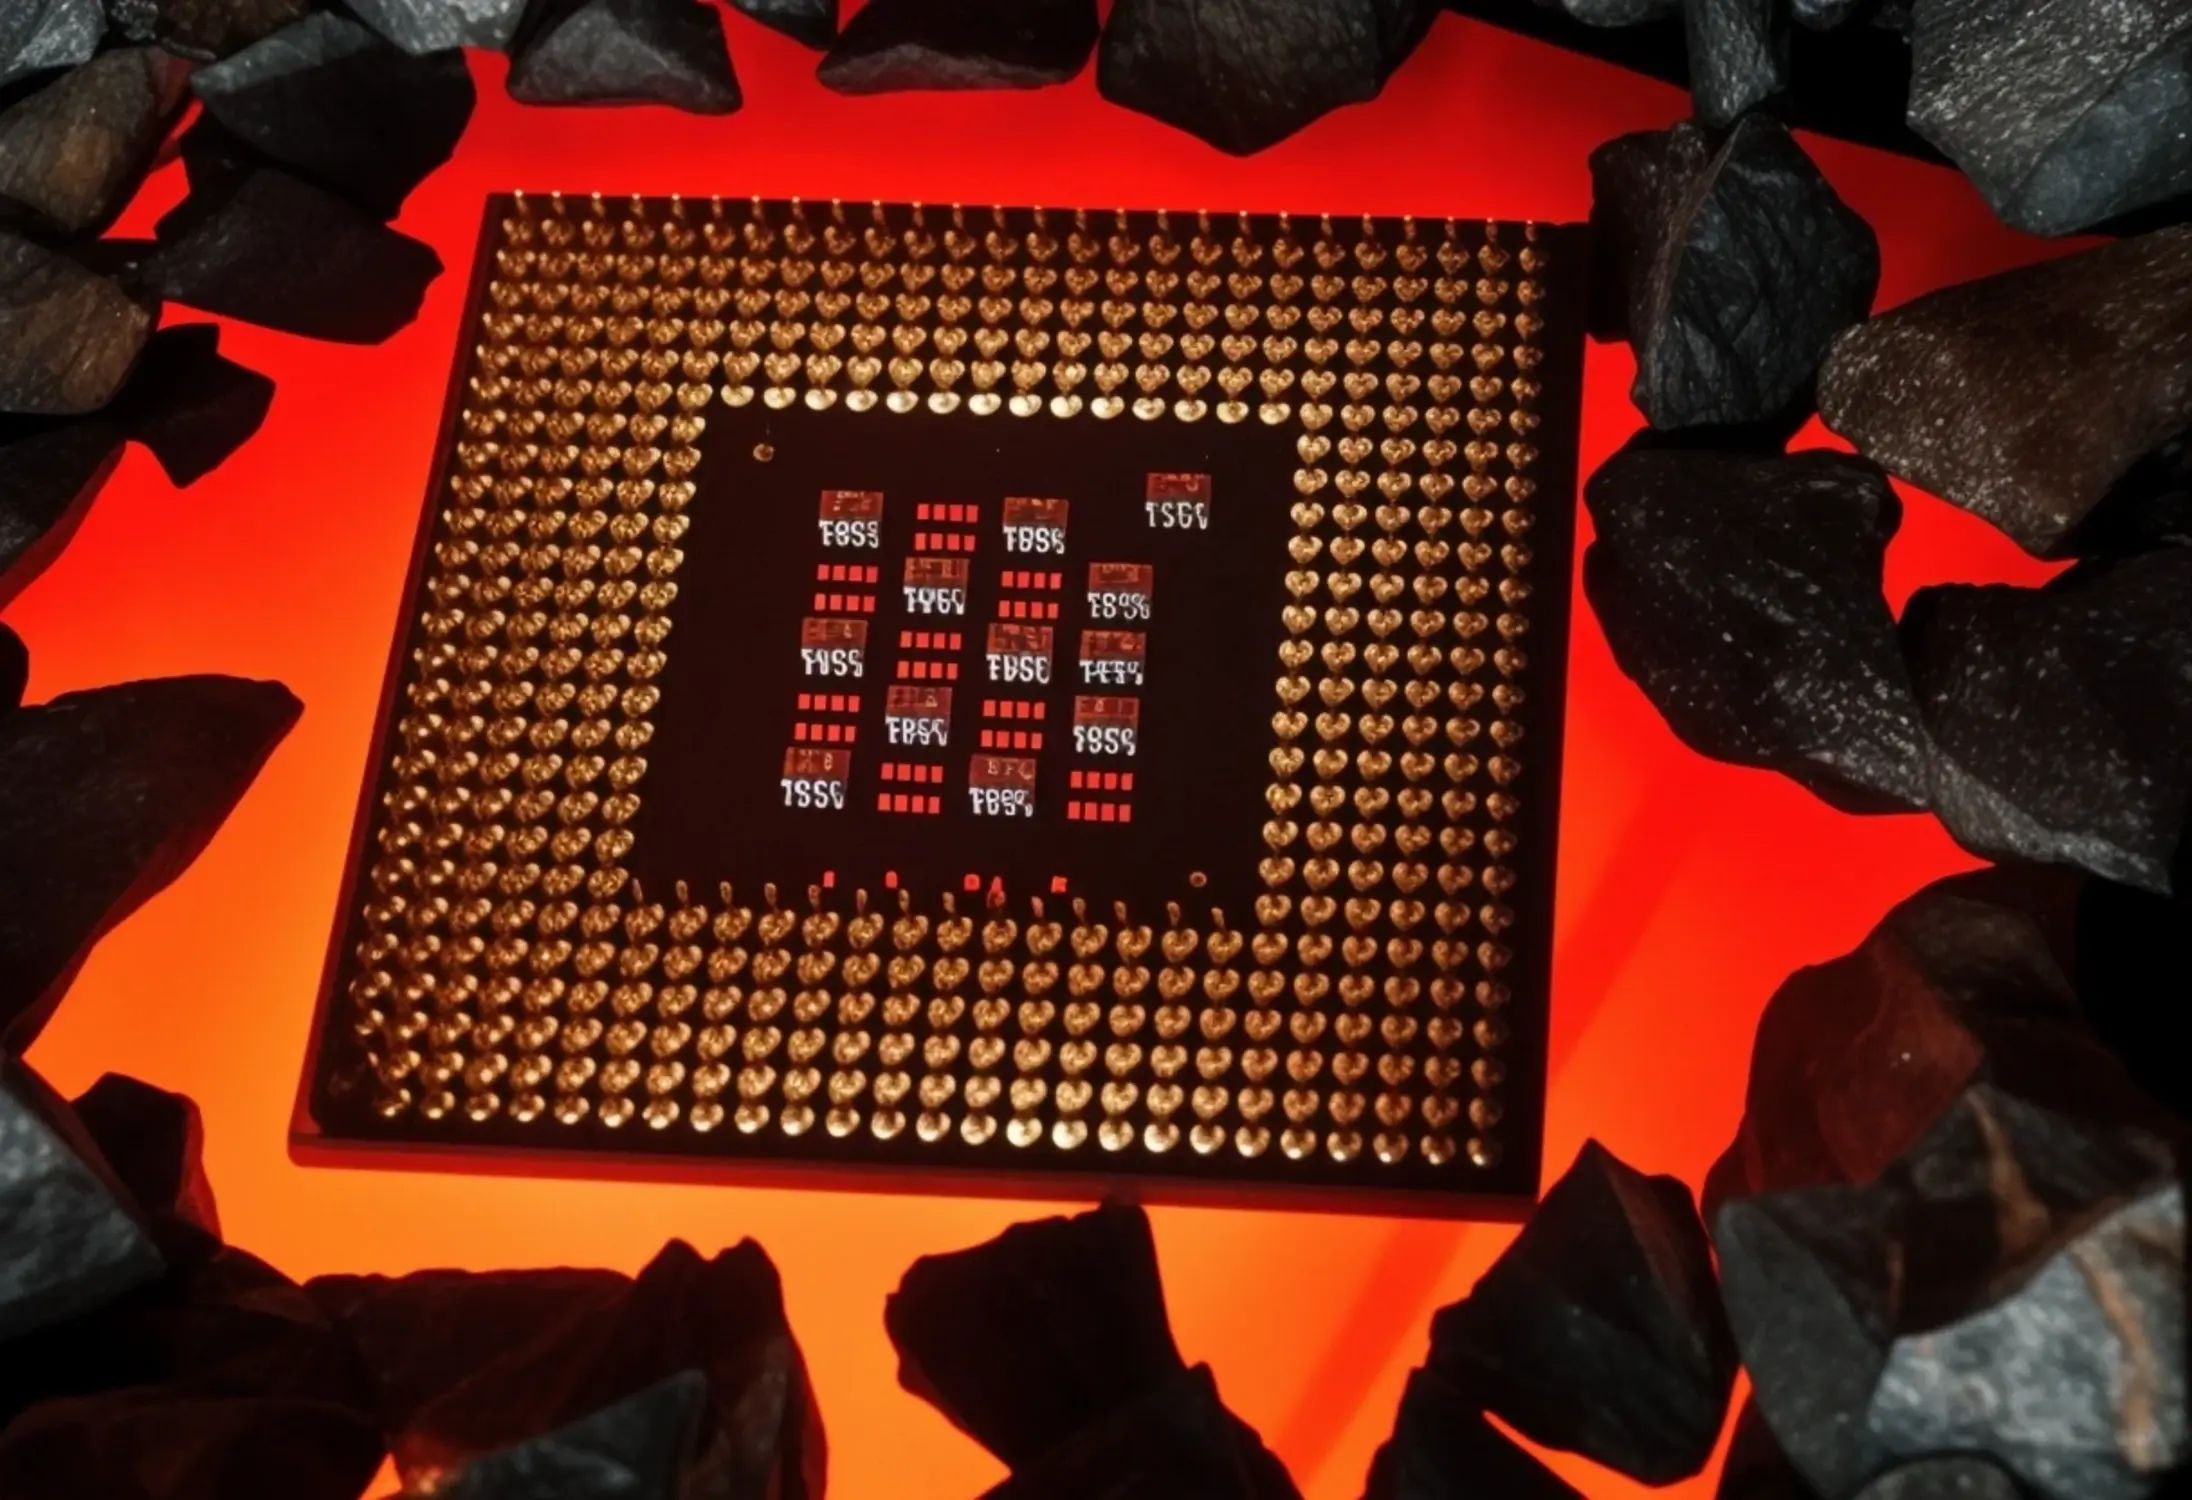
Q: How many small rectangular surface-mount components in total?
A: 12